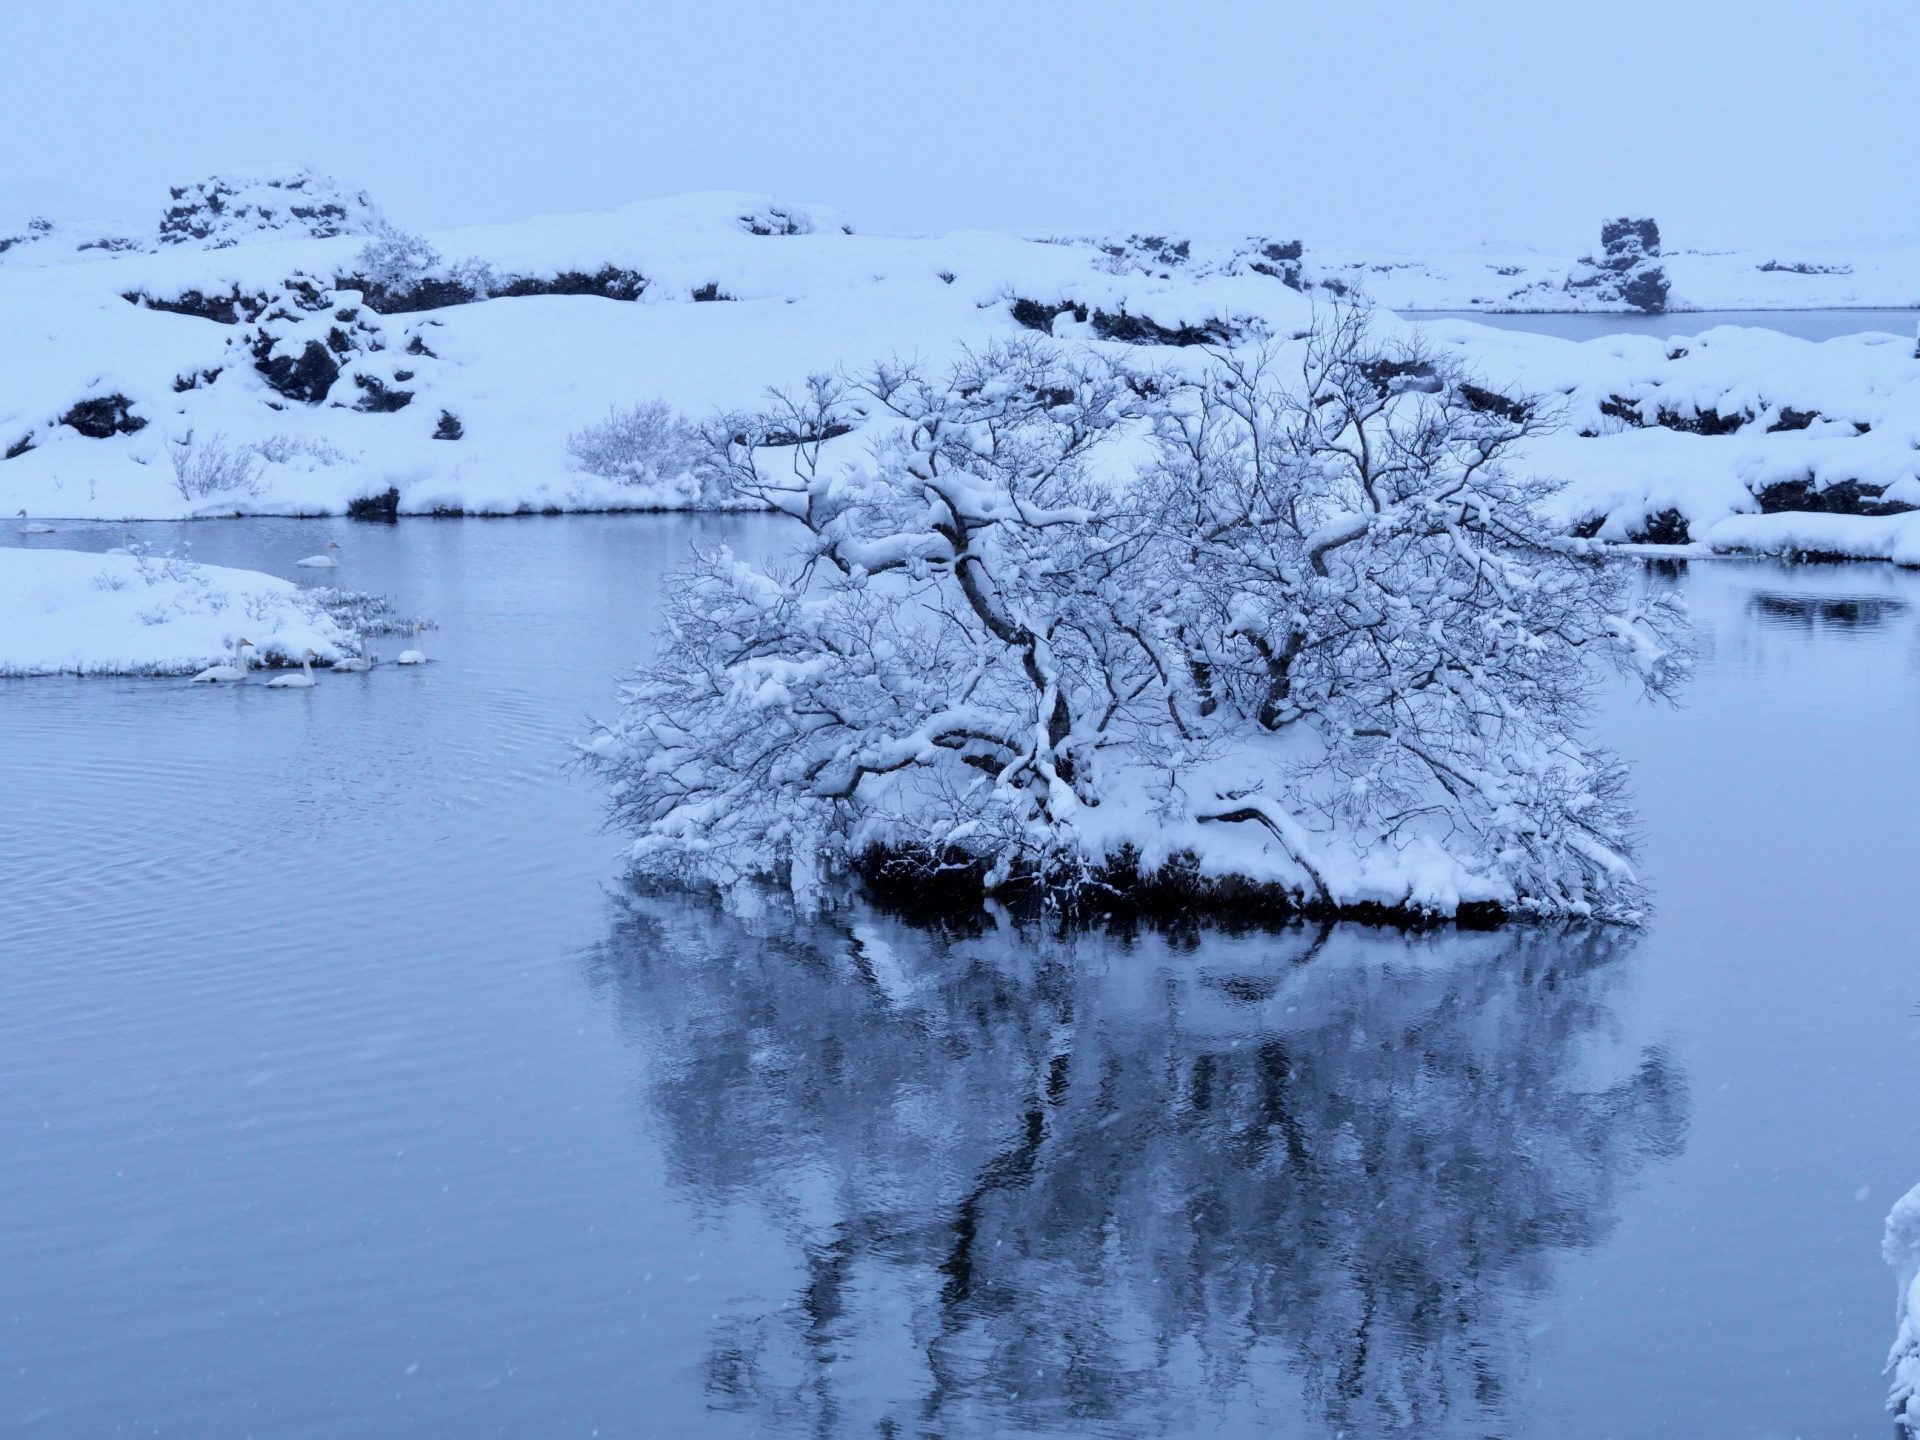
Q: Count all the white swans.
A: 7